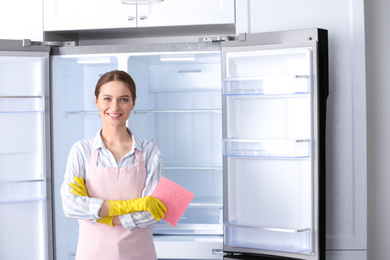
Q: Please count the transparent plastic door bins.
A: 5